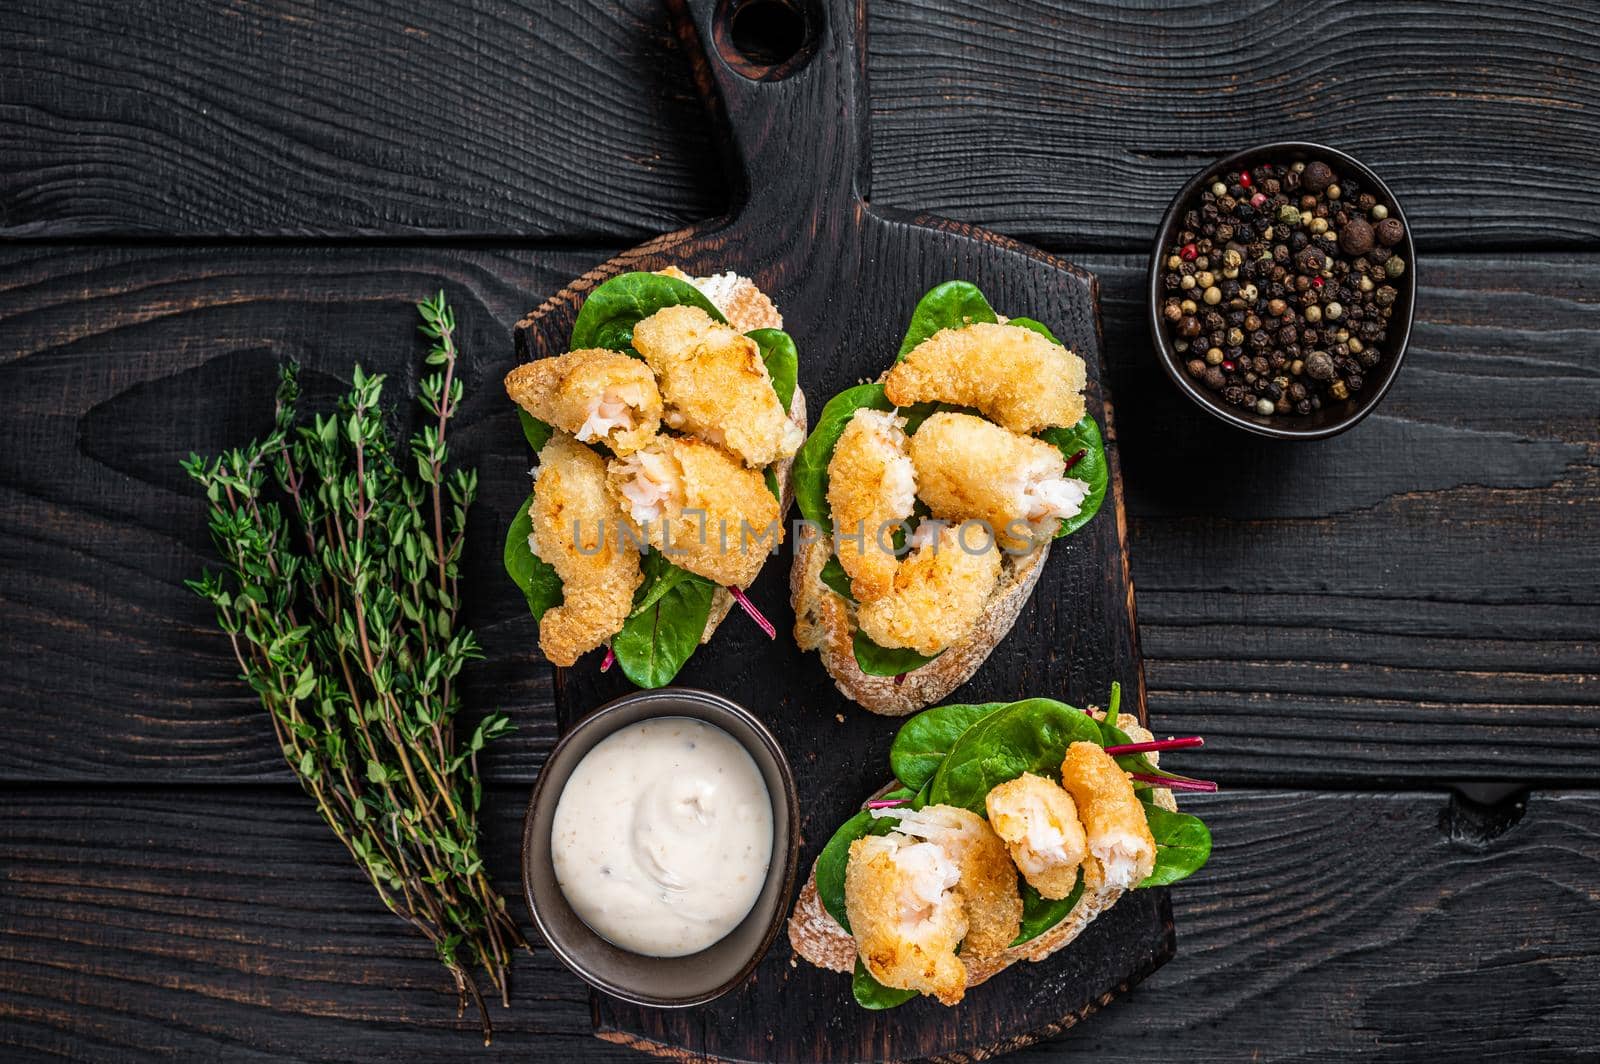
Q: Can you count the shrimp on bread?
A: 12